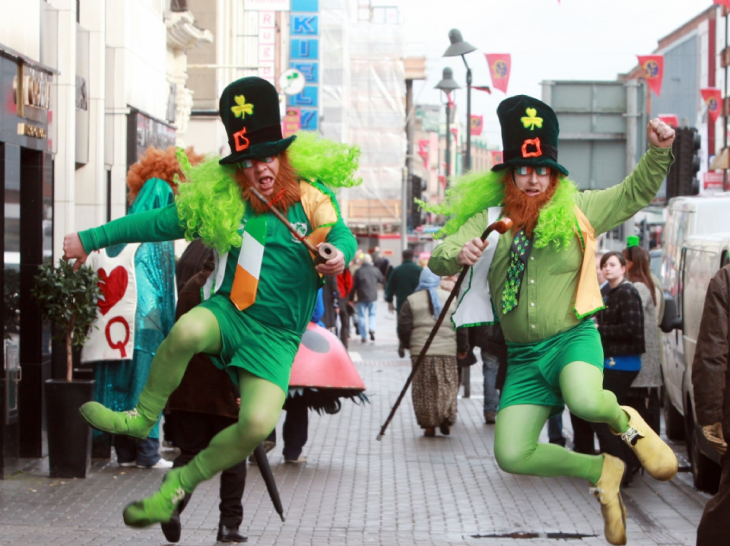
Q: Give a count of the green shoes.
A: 2